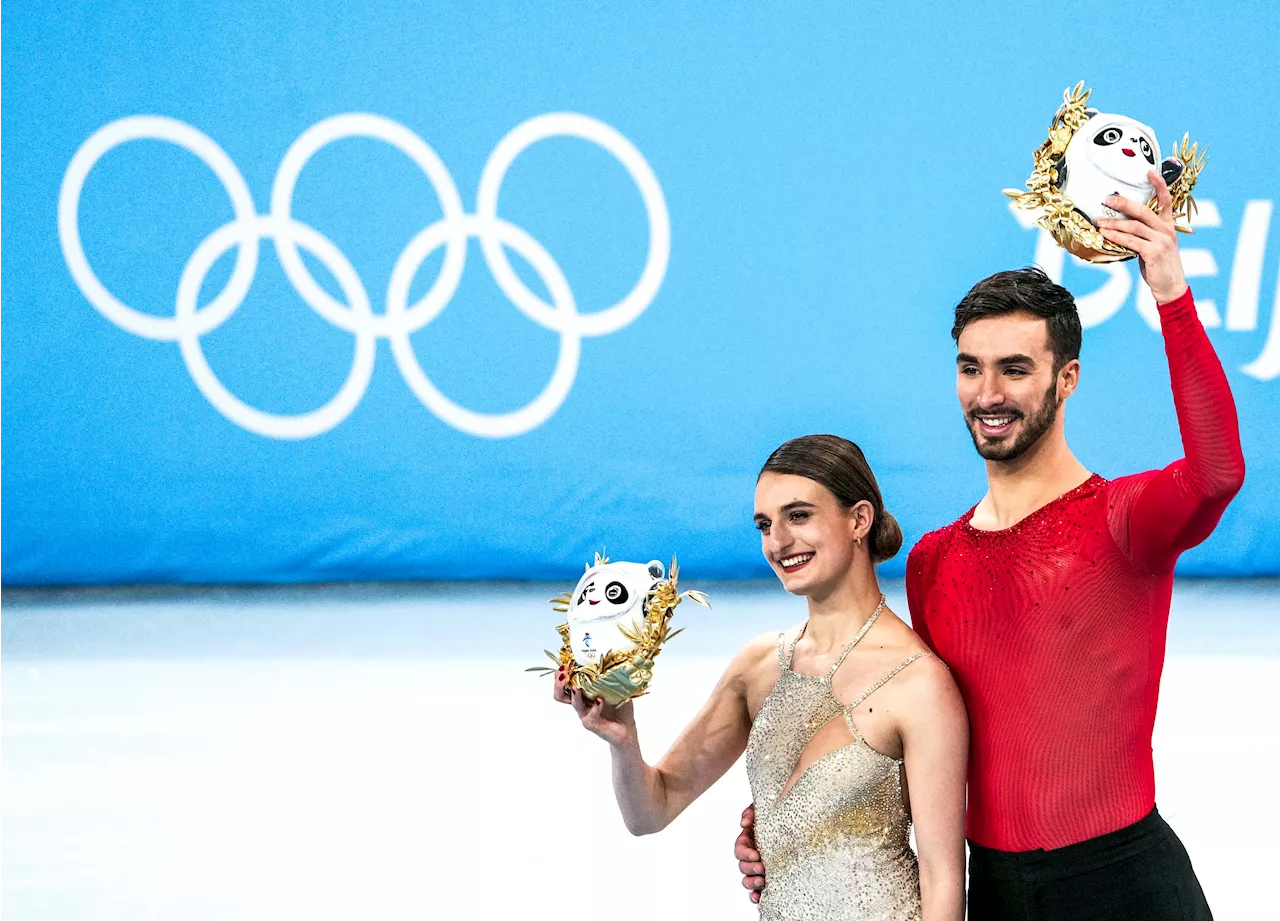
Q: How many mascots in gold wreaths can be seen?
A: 2